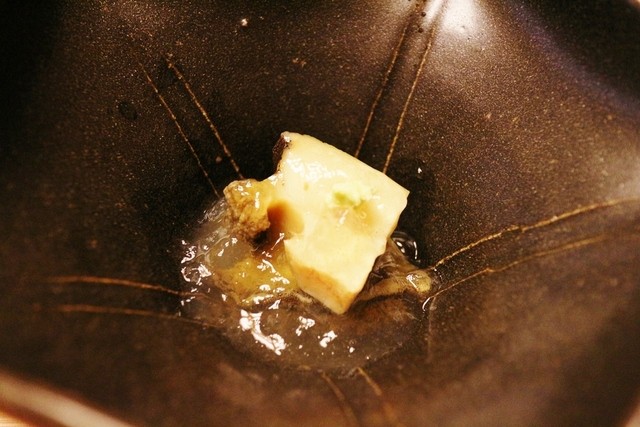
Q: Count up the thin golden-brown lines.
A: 10